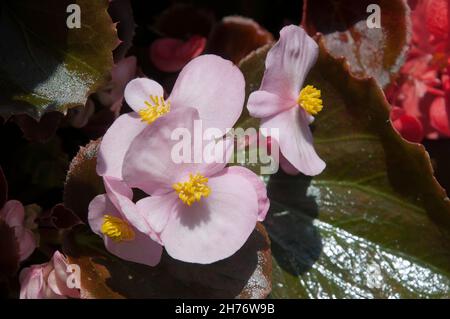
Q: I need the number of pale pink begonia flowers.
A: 4